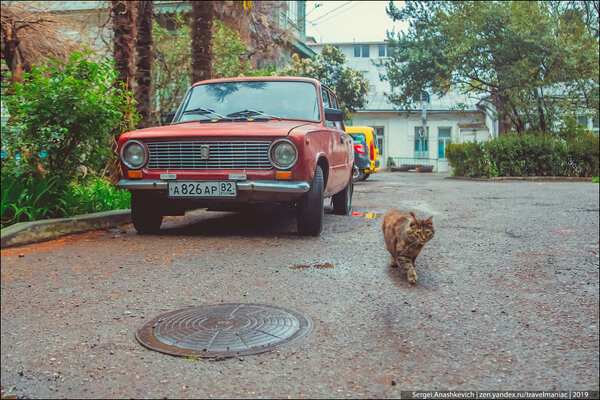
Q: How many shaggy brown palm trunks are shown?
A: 3